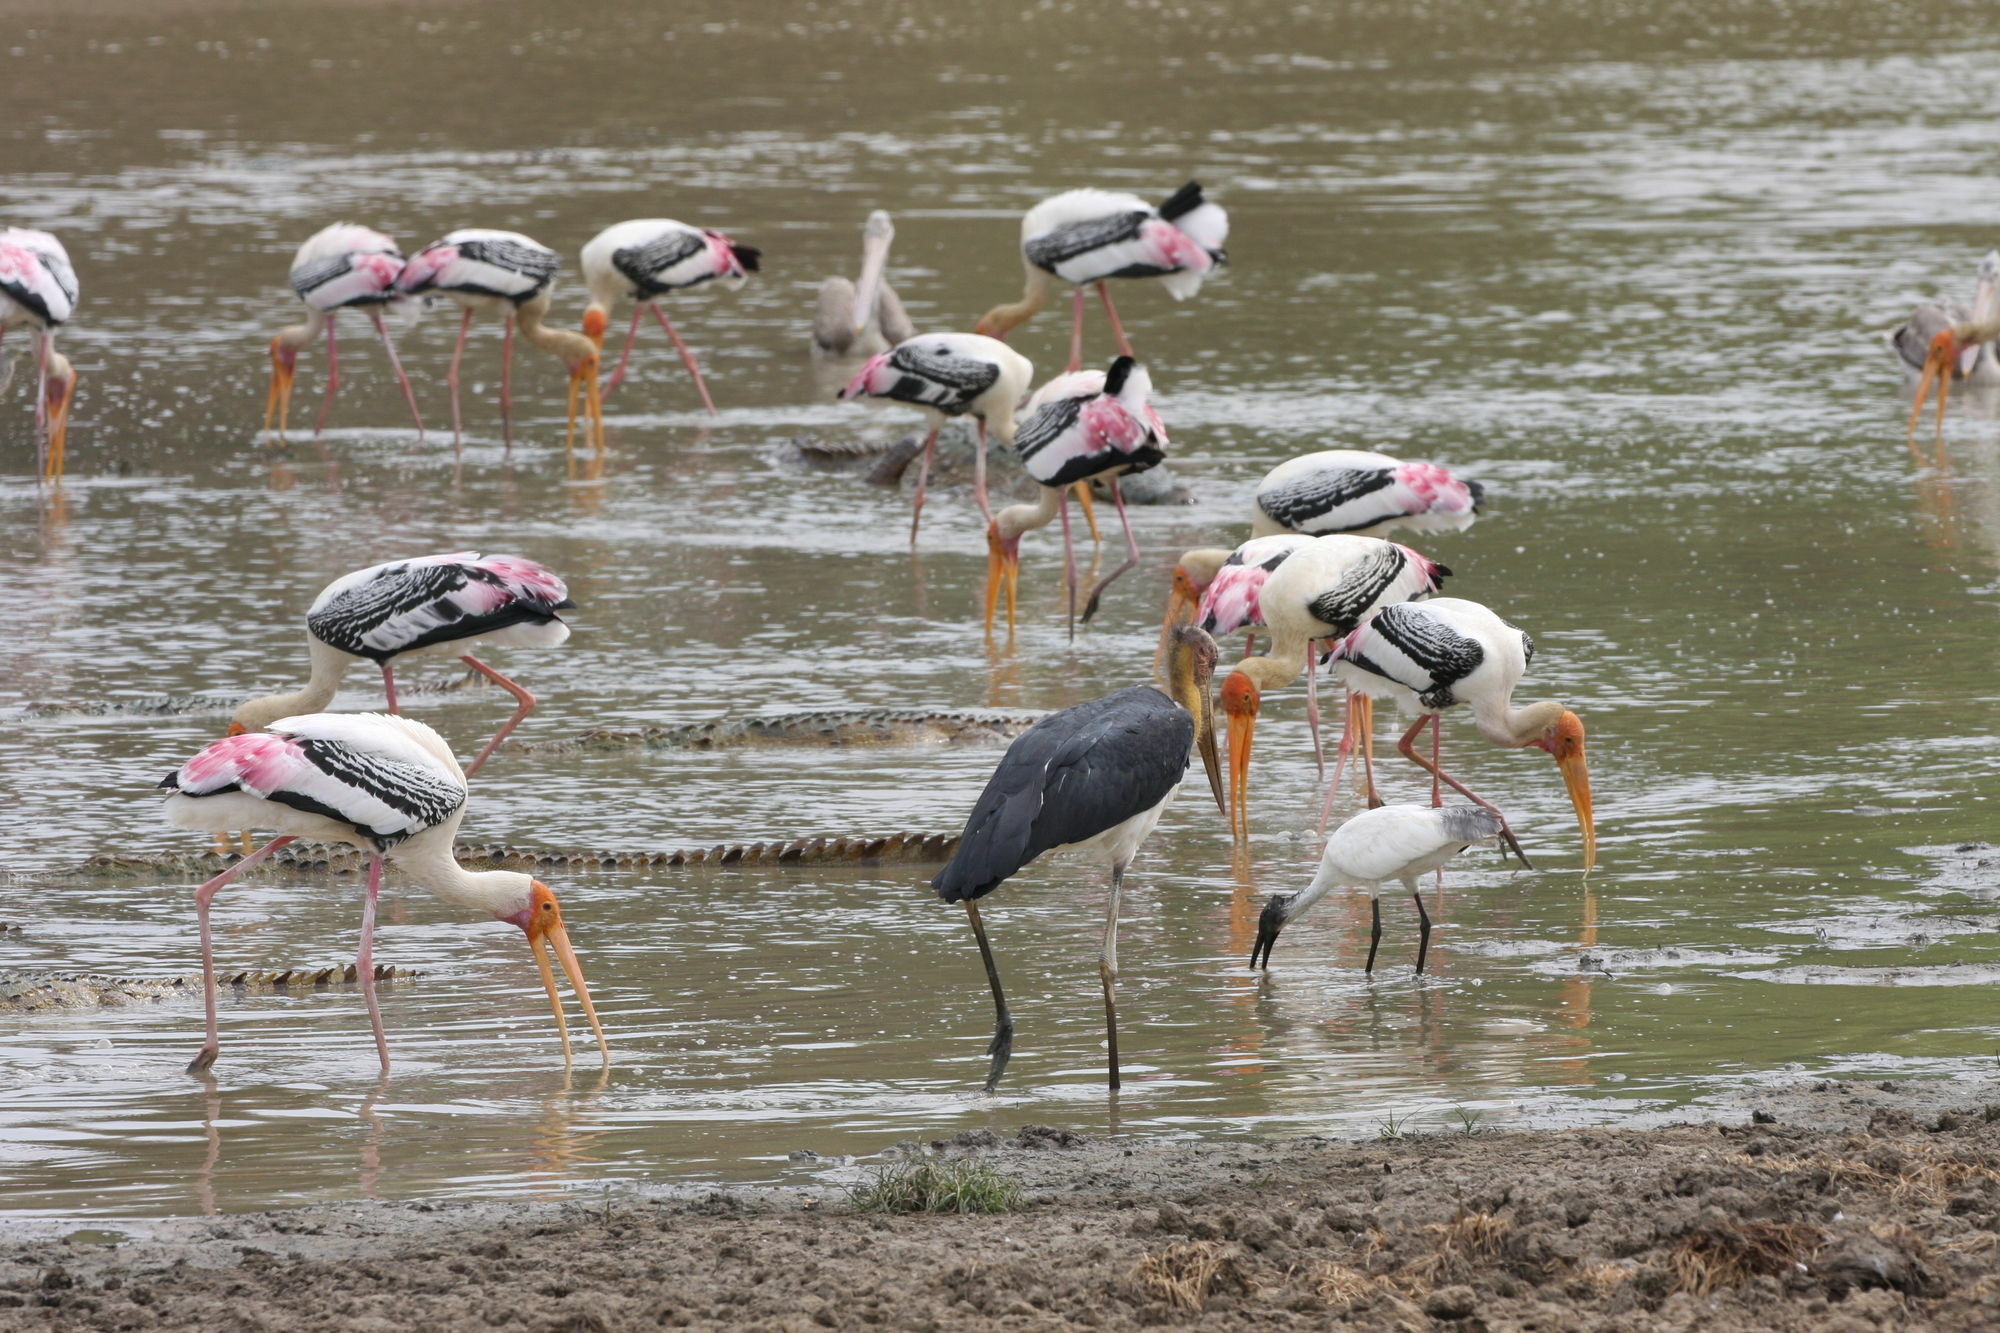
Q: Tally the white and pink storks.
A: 14